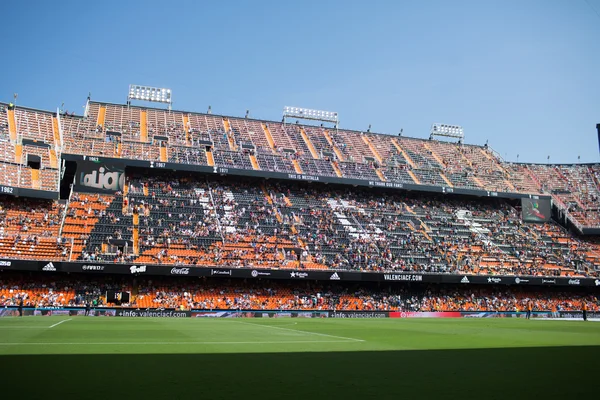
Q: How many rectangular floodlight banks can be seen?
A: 3